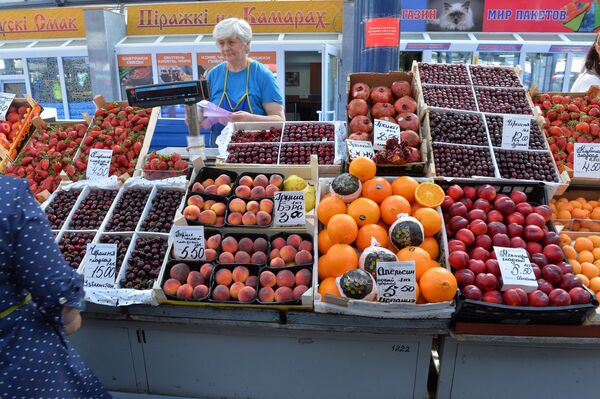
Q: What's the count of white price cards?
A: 11